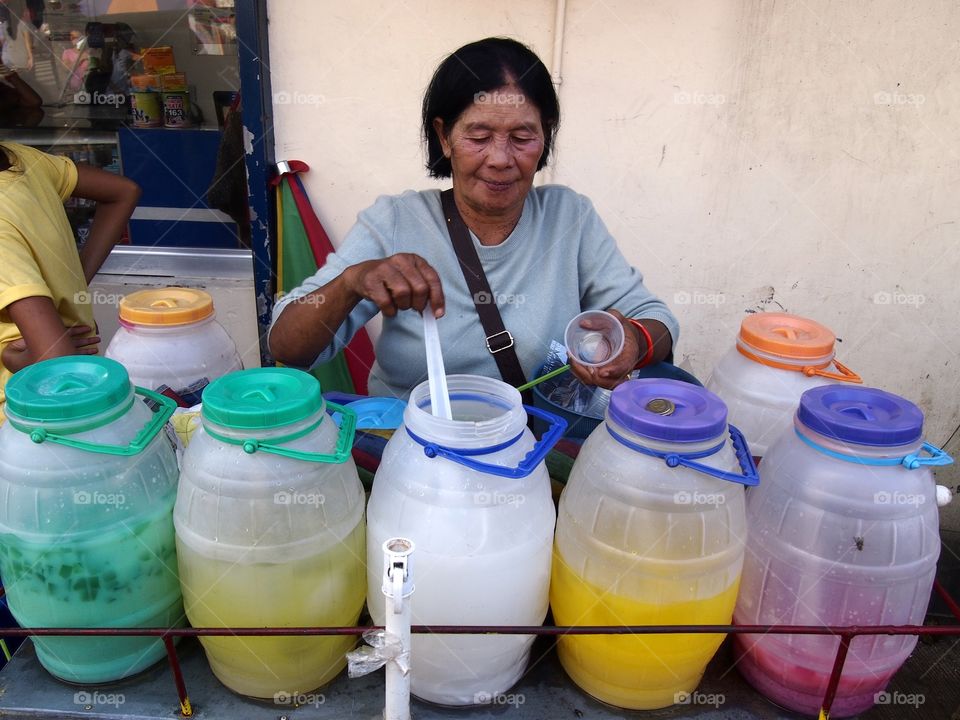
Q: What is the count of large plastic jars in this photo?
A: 7